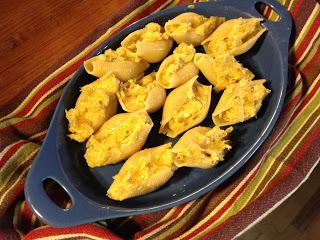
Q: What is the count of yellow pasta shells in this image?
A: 13